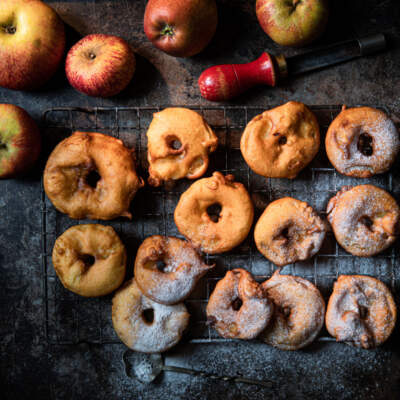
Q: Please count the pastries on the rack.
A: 13